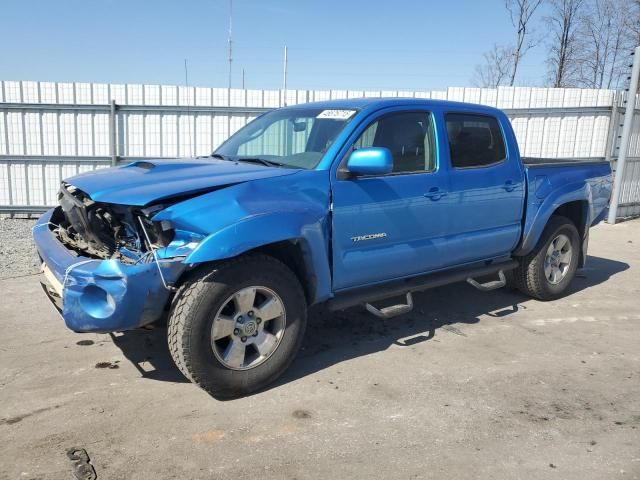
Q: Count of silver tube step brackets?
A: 2